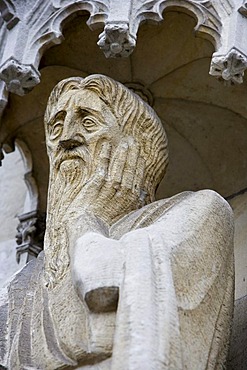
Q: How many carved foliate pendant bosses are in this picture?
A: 3